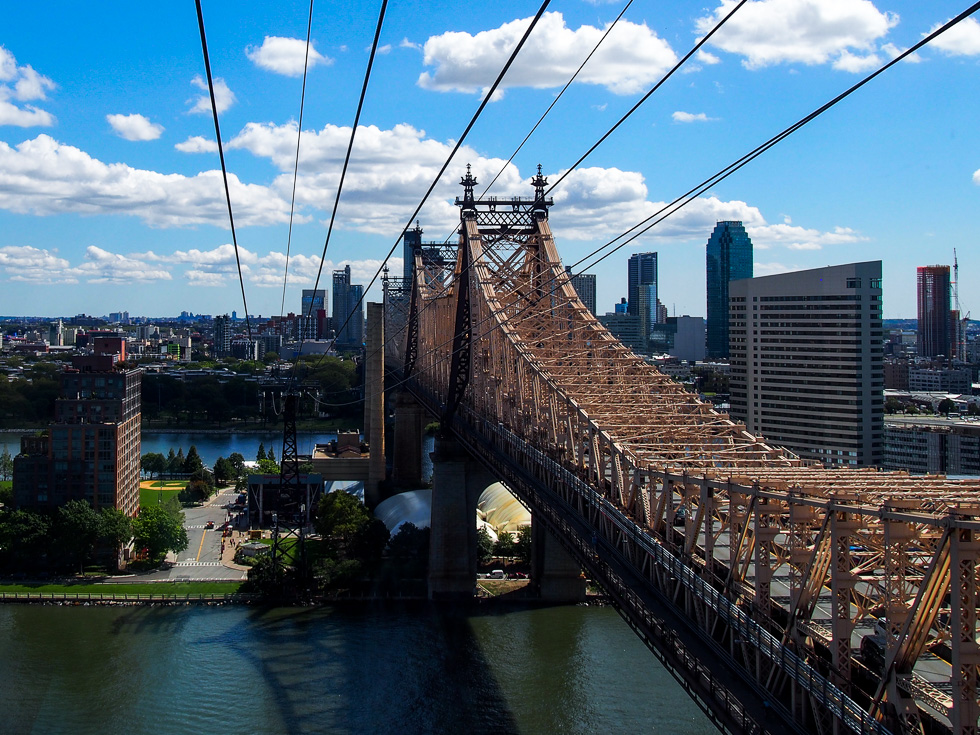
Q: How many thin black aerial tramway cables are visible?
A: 8